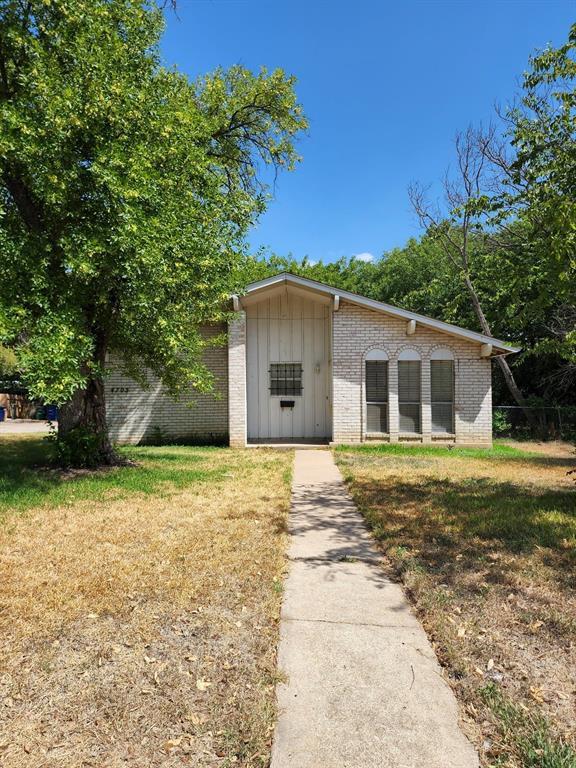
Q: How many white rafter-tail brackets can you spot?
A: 4